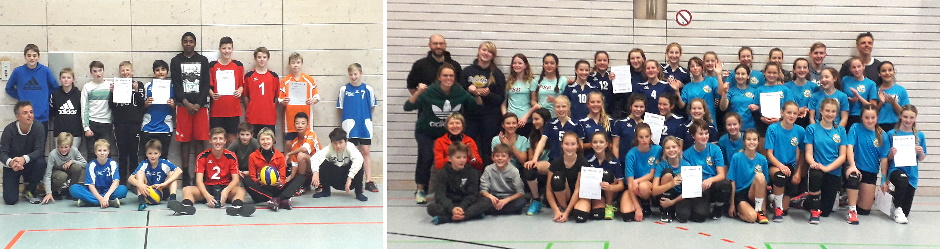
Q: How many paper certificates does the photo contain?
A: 10